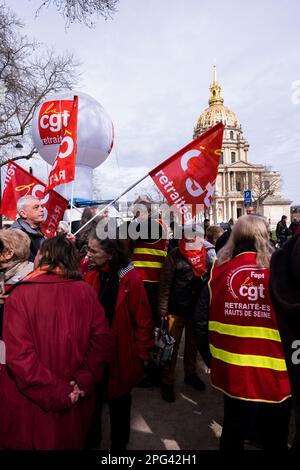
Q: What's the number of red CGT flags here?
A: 3